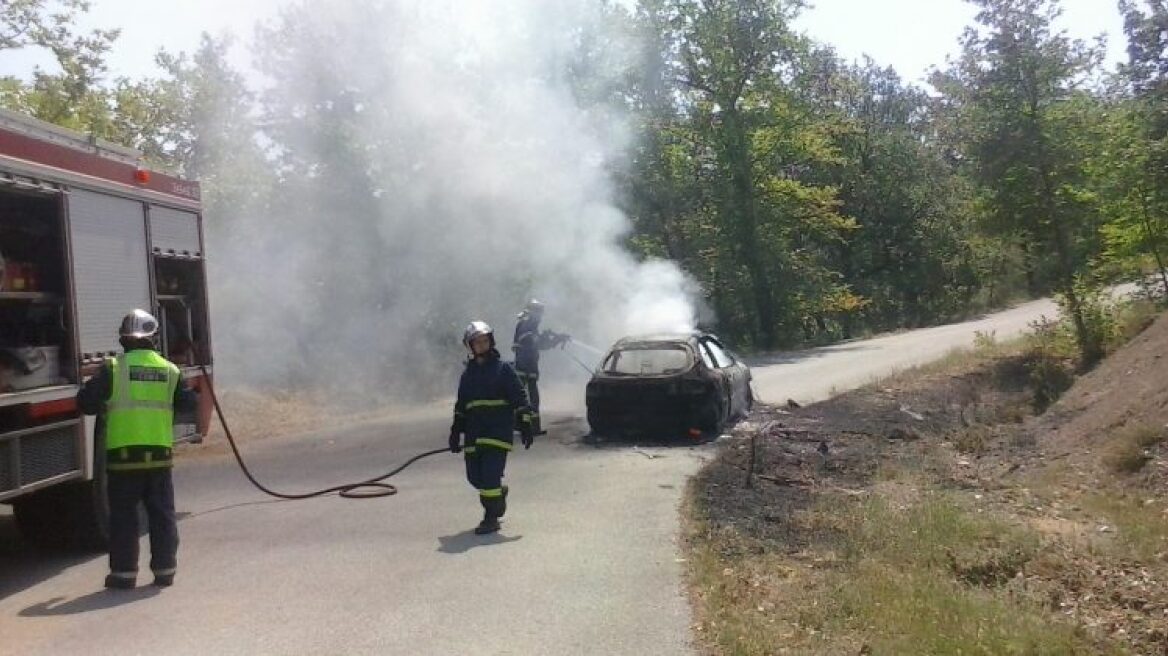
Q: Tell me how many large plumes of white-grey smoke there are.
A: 1